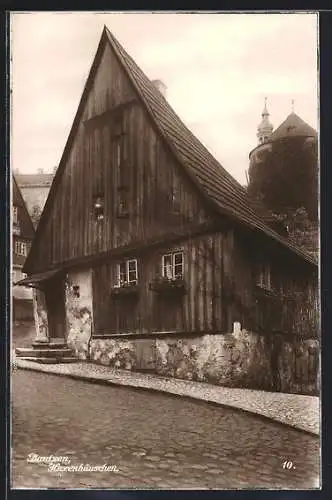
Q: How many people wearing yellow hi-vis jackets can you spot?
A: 0